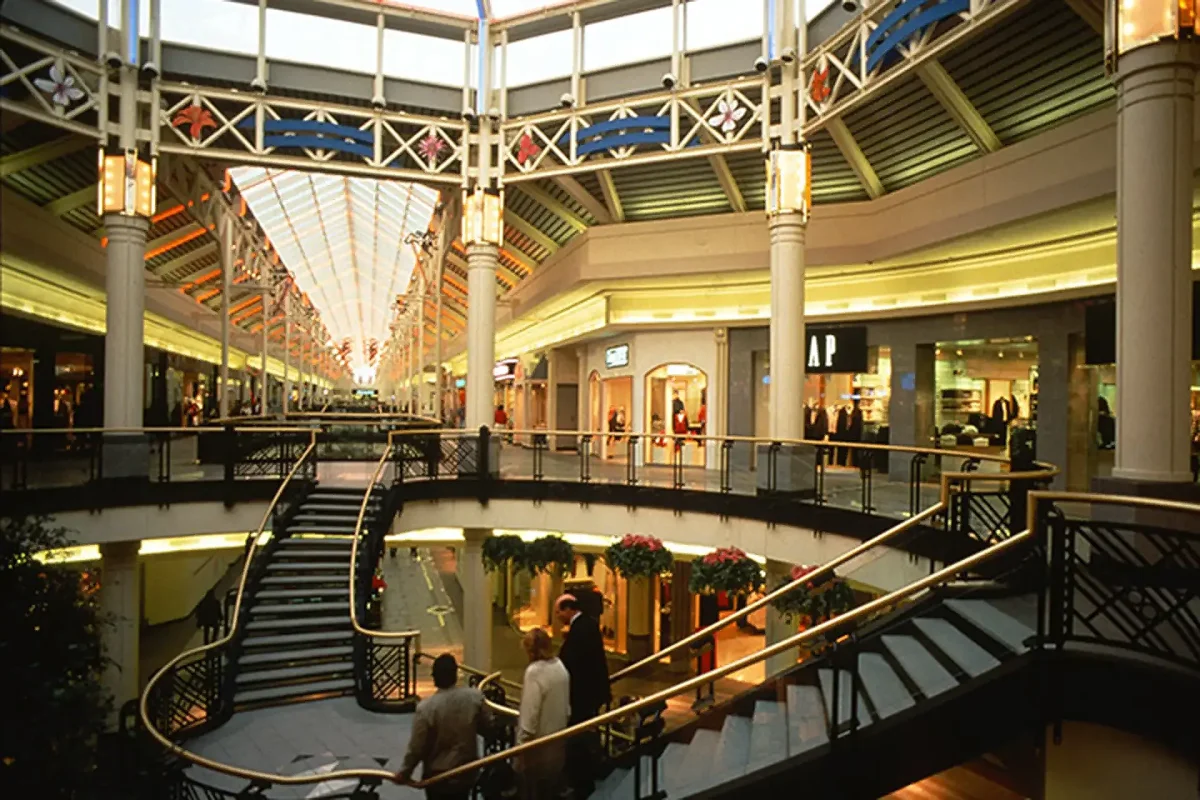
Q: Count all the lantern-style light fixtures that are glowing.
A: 4